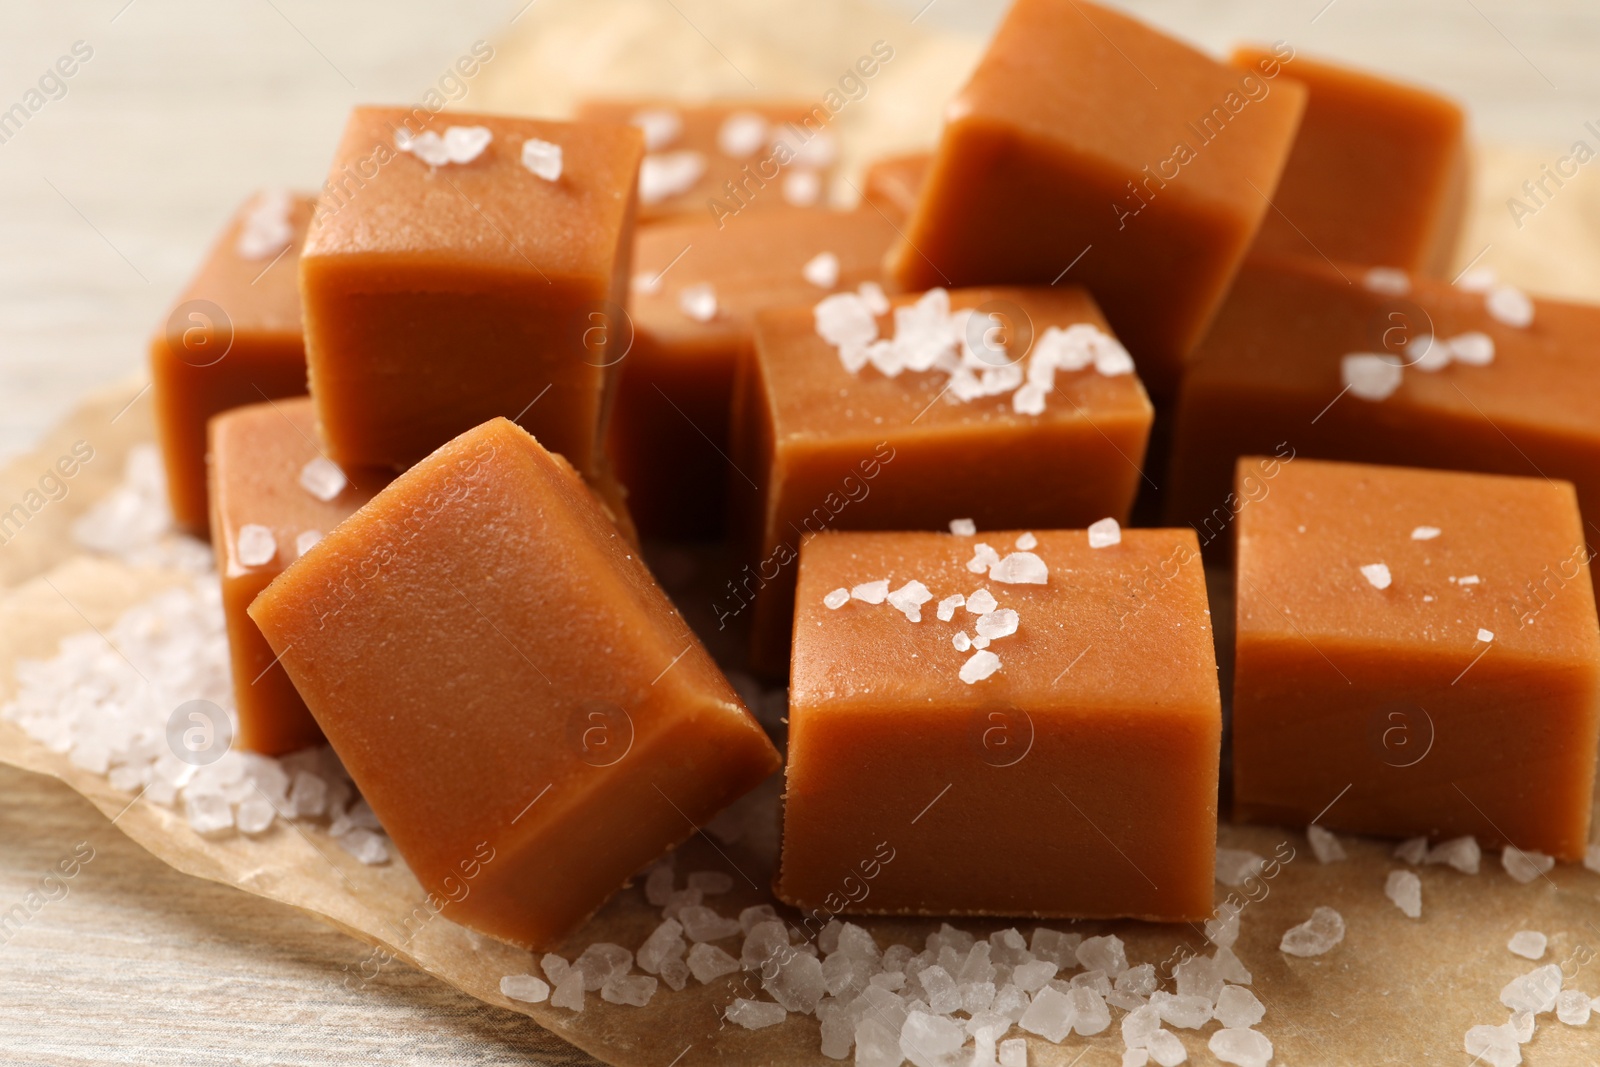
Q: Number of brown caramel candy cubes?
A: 13